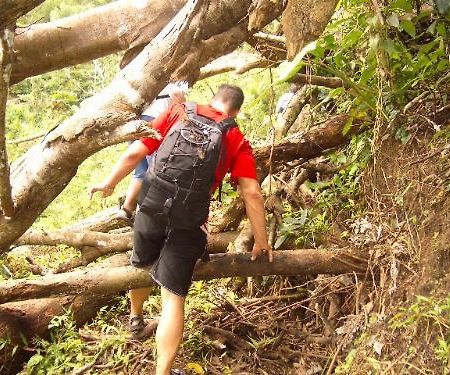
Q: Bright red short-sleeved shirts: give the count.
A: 1